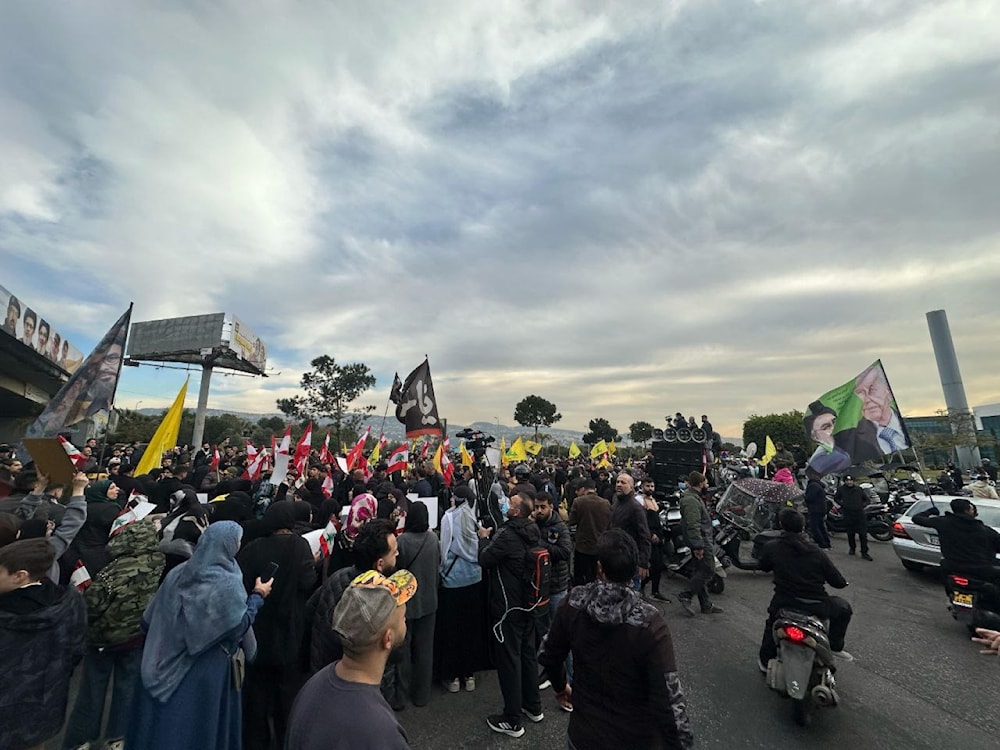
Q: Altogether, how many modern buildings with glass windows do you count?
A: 1